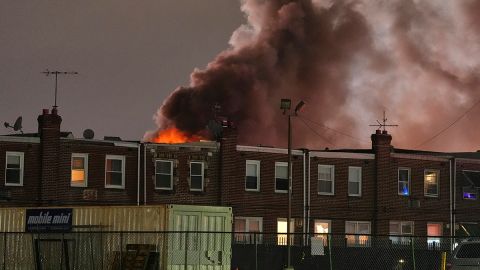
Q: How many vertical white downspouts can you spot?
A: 6